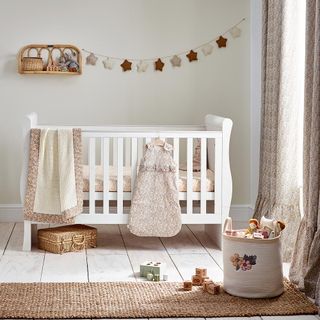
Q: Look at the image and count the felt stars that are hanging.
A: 10